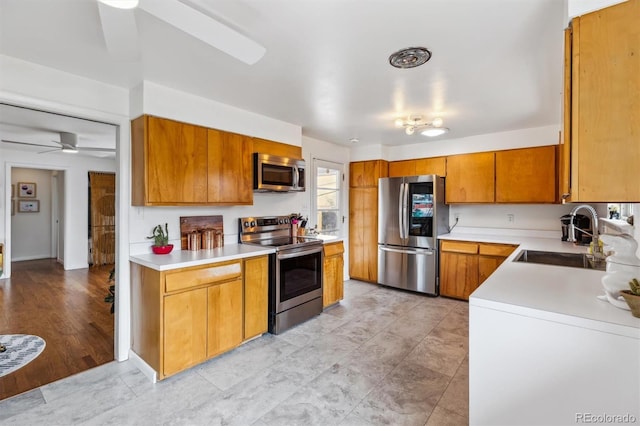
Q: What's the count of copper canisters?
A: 3